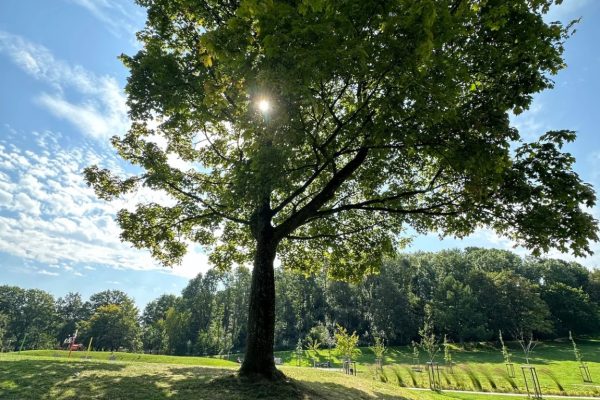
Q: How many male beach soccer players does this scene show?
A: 0